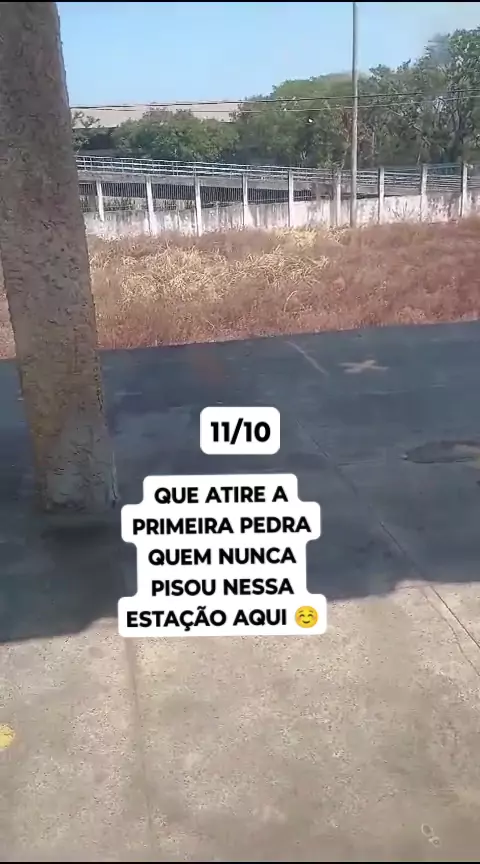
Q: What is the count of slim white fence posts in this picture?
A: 9